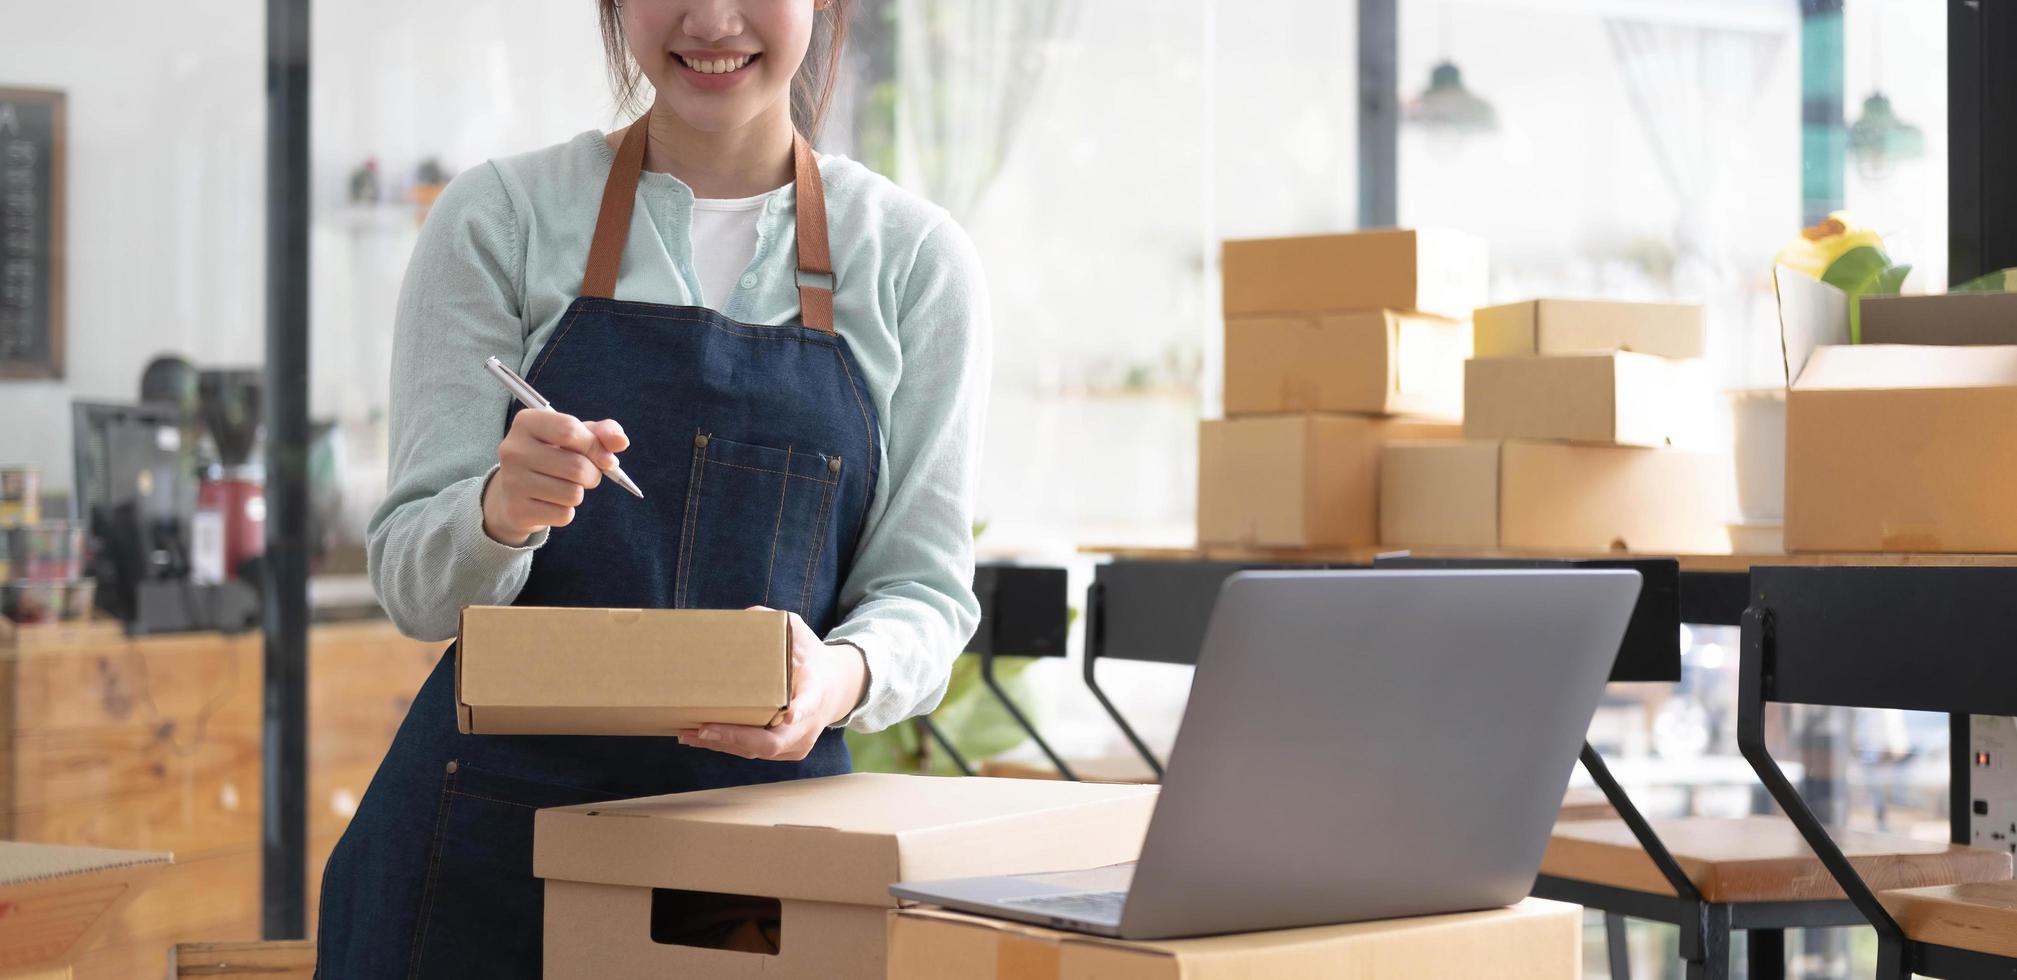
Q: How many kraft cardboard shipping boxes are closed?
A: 9